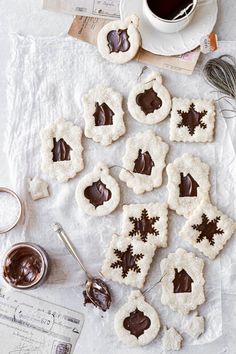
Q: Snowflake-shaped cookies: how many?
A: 4